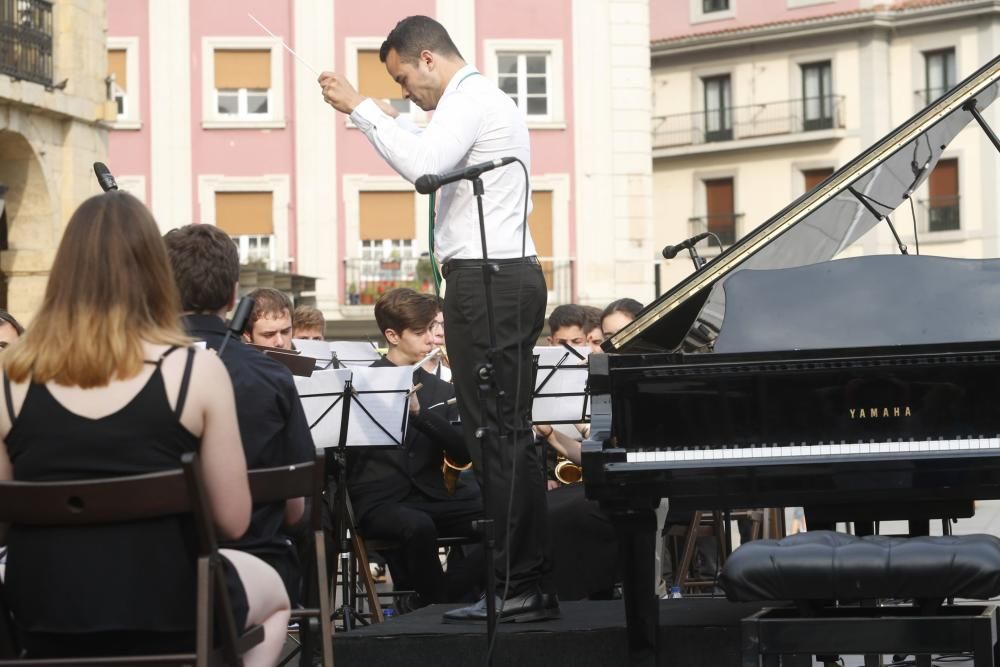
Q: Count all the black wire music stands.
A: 3